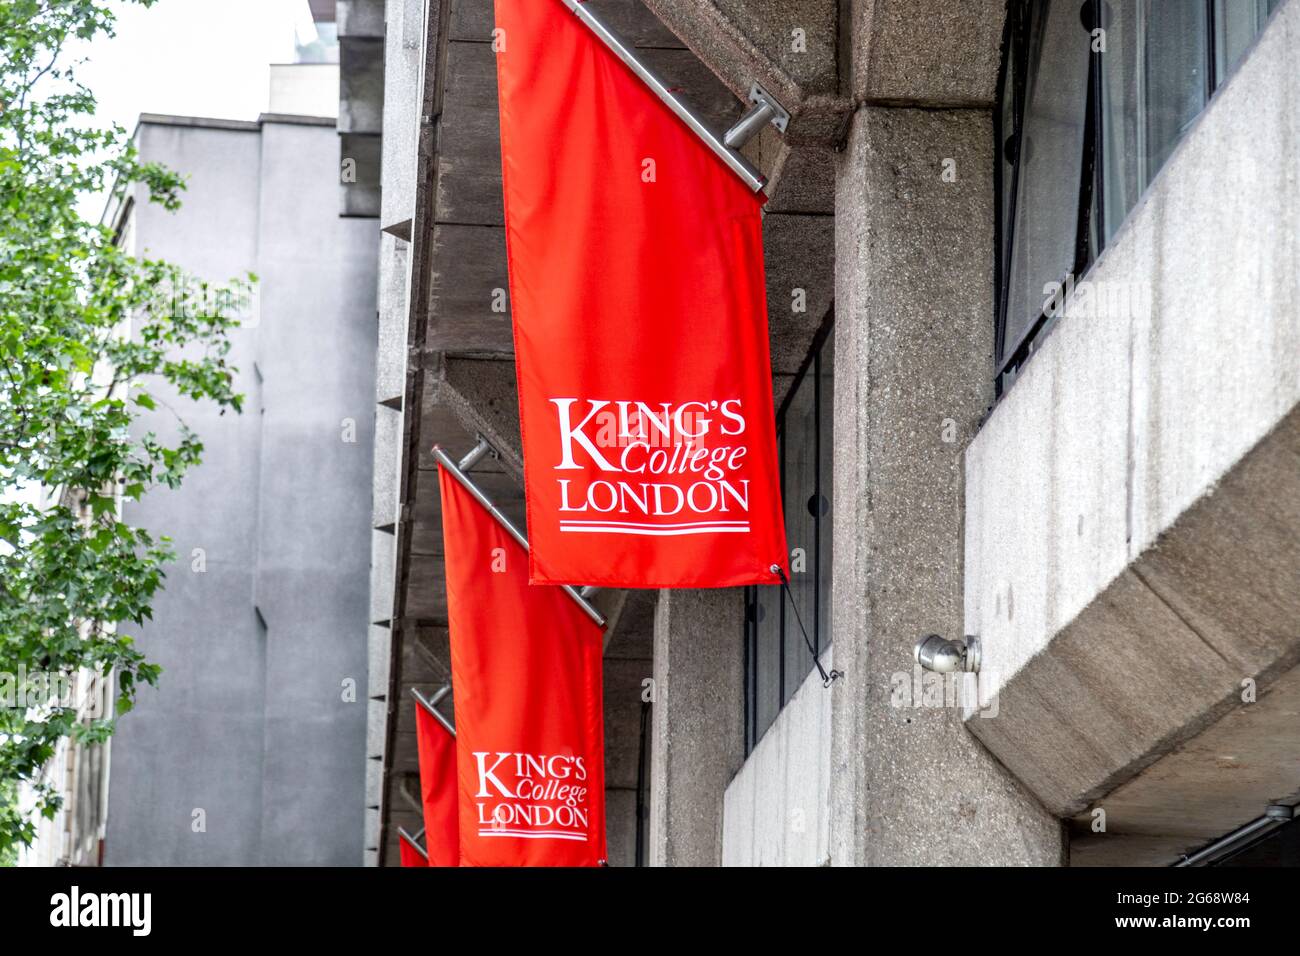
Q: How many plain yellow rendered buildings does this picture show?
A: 0